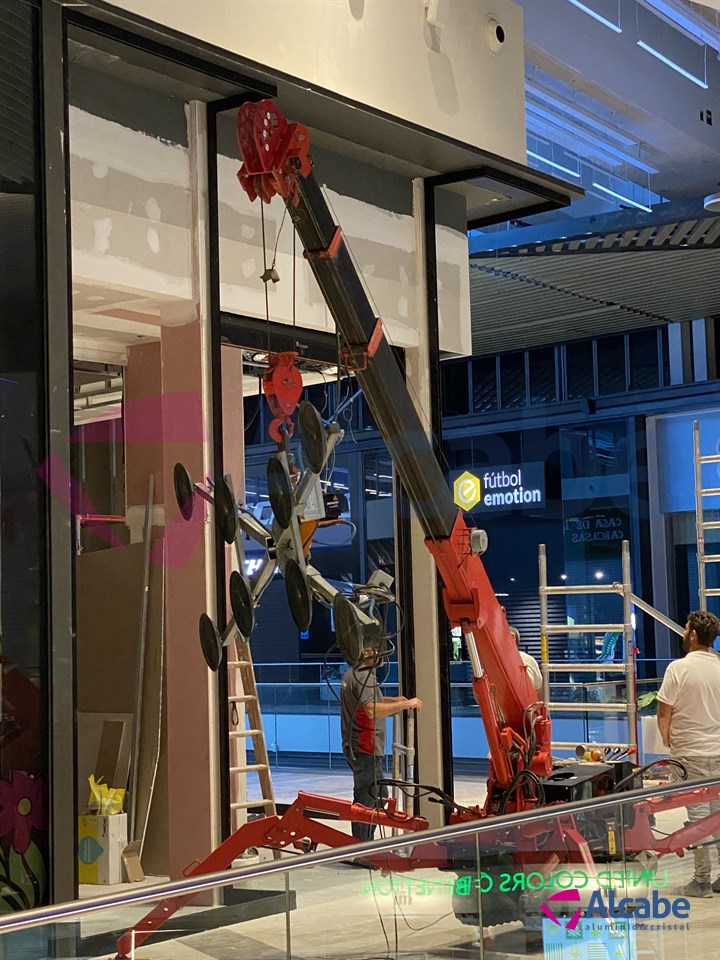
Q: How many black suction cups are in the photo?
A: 8